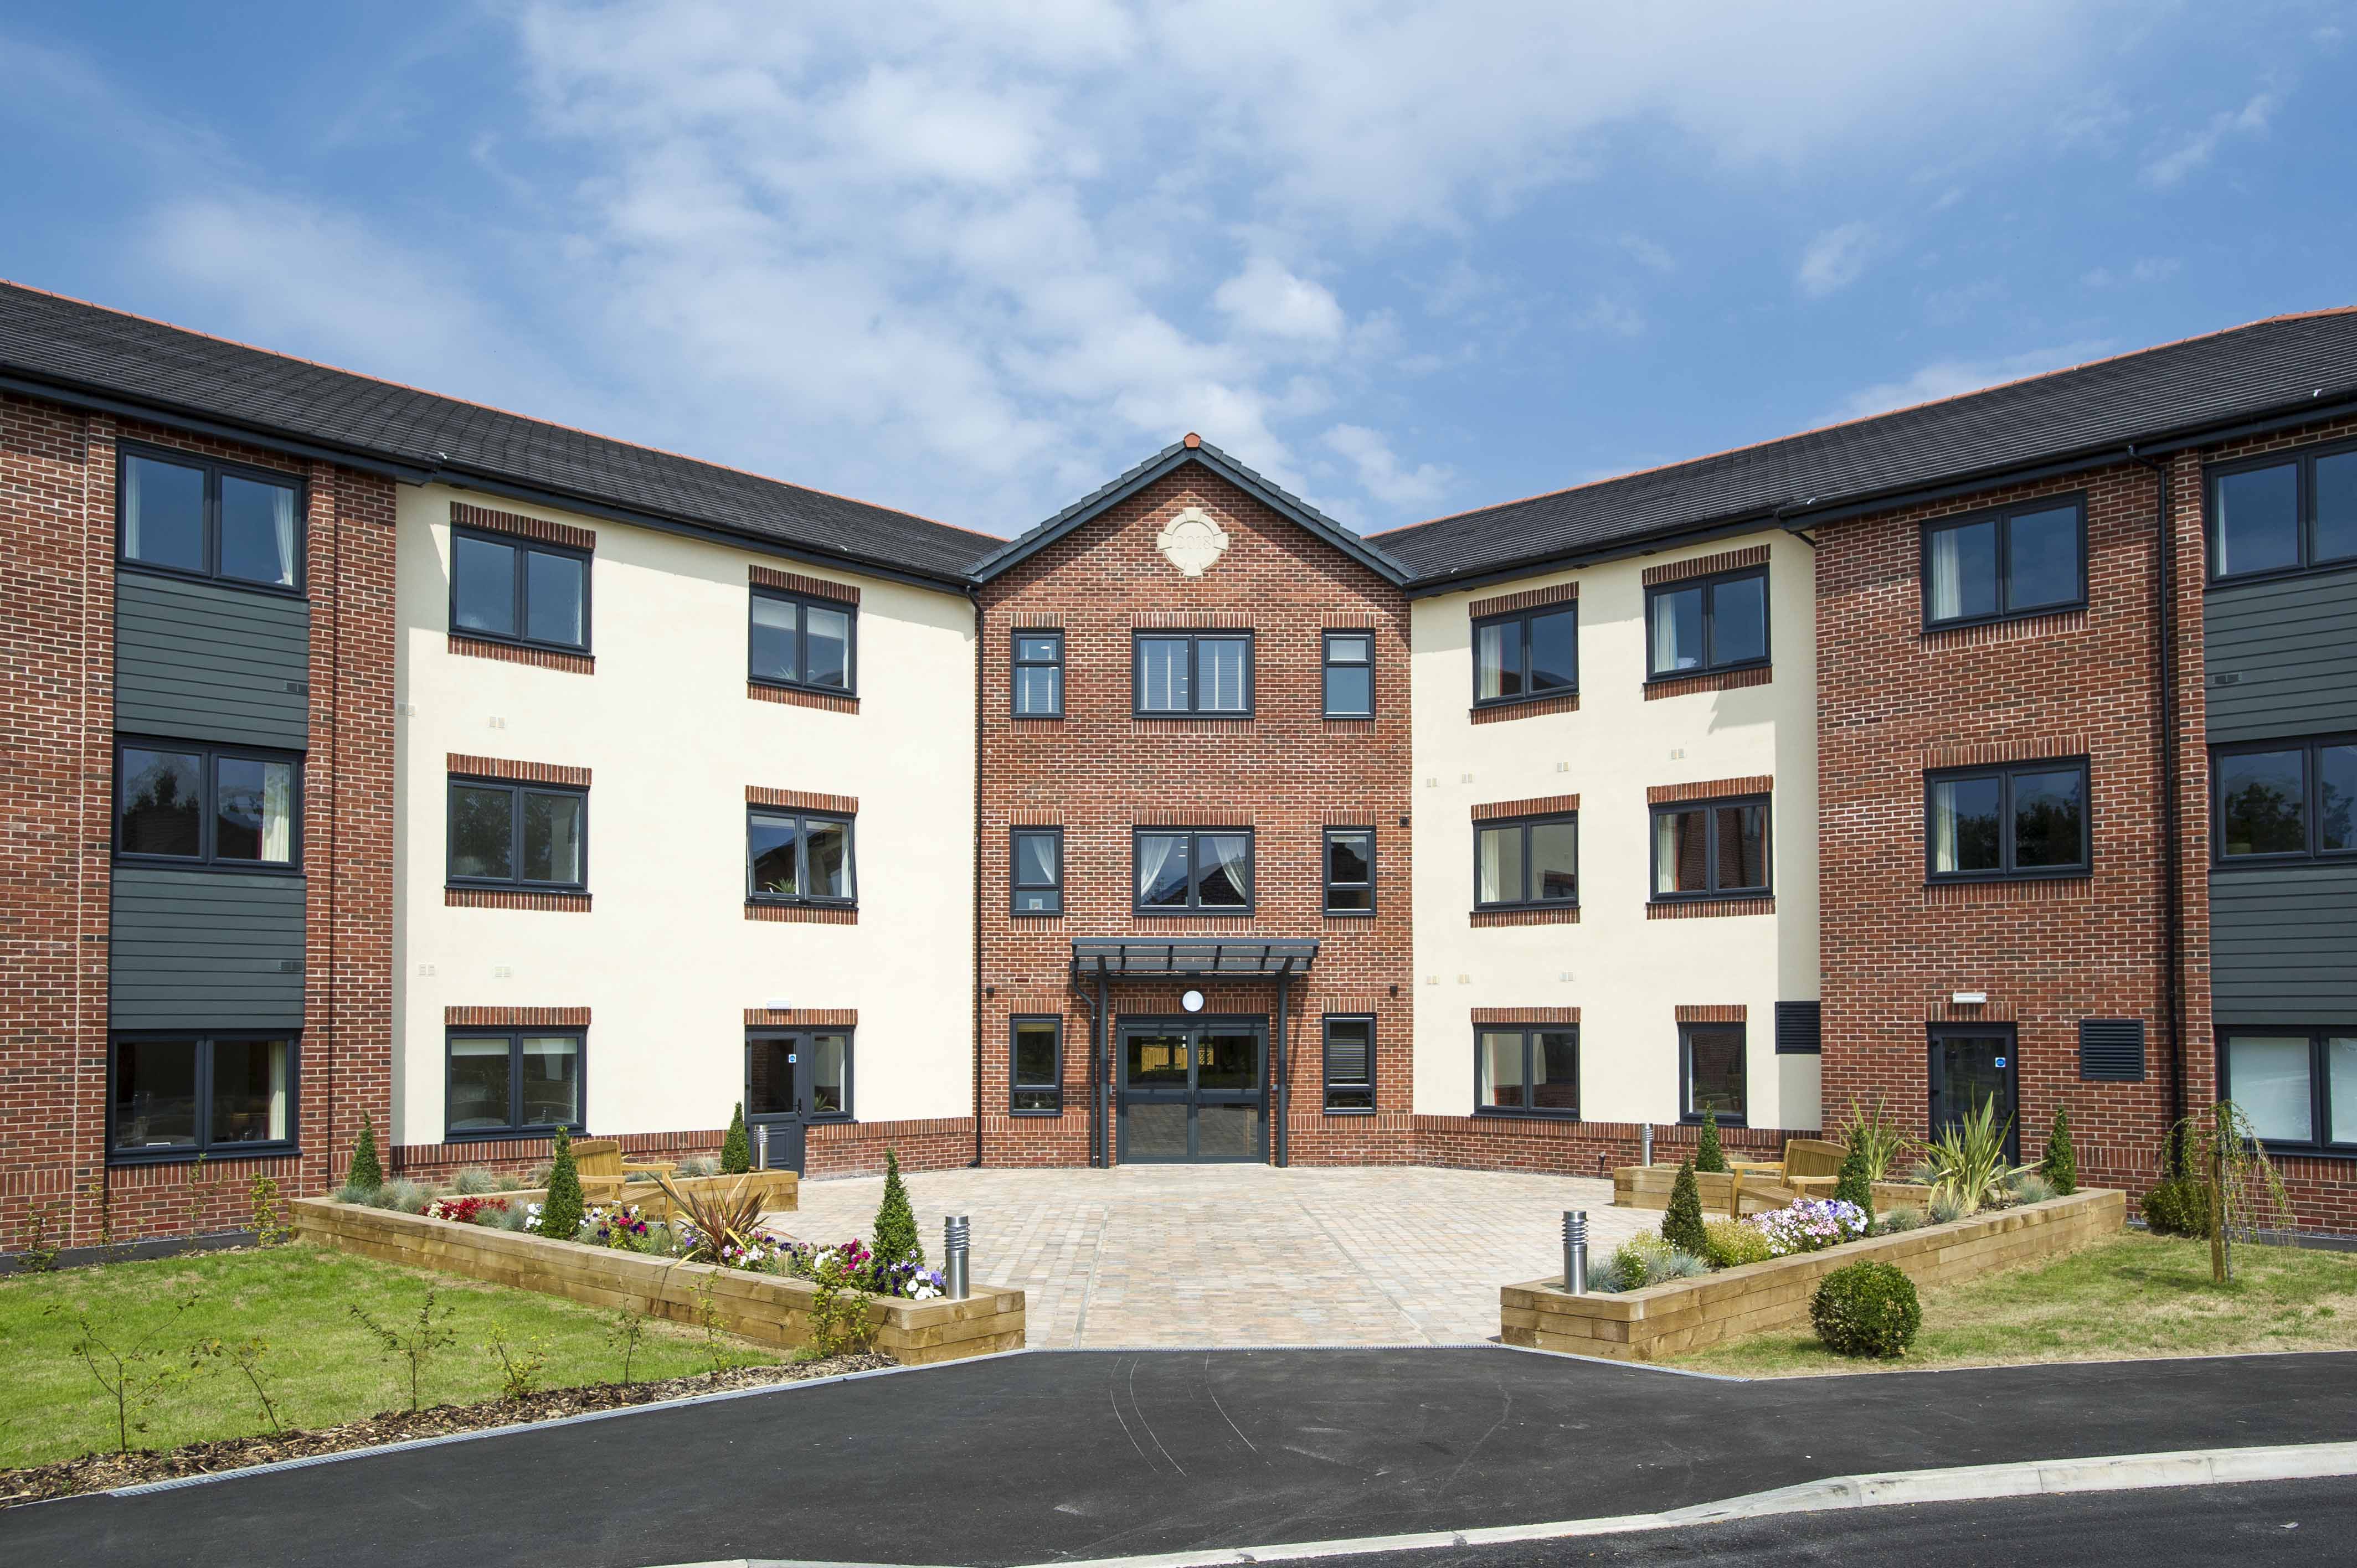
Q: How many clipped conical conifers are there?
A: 8